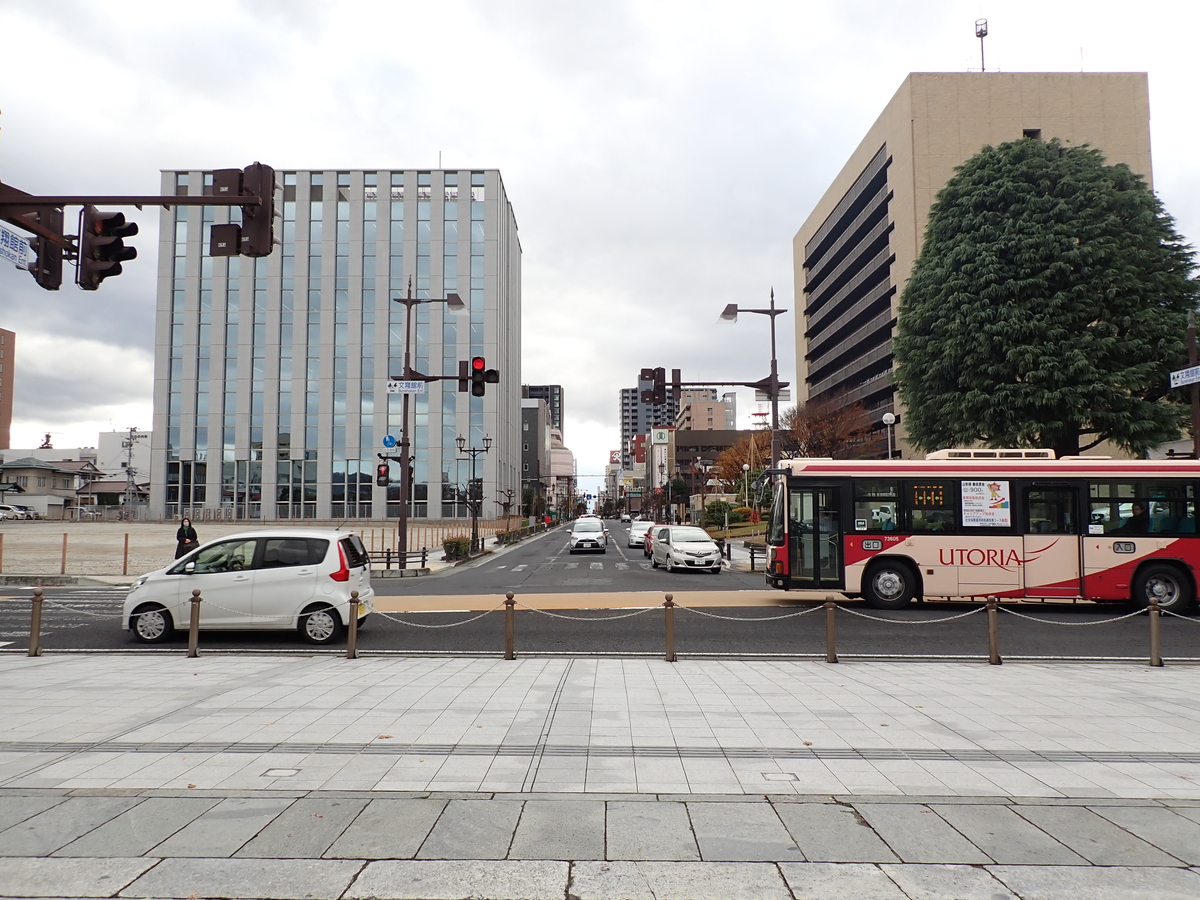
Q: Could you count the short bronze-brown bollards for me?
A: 8